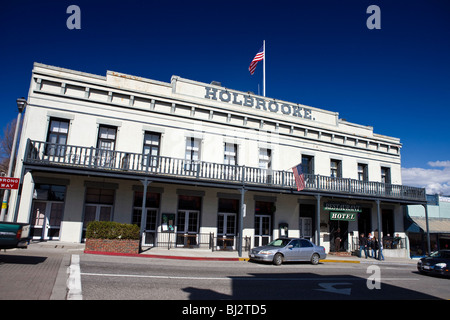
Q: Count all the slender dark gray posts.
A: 6